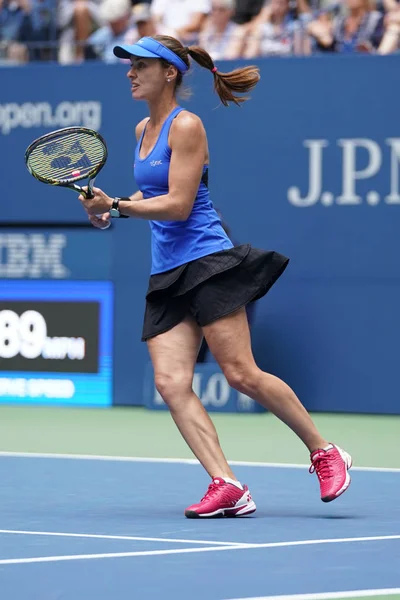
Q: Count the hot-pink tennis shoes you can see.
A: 2